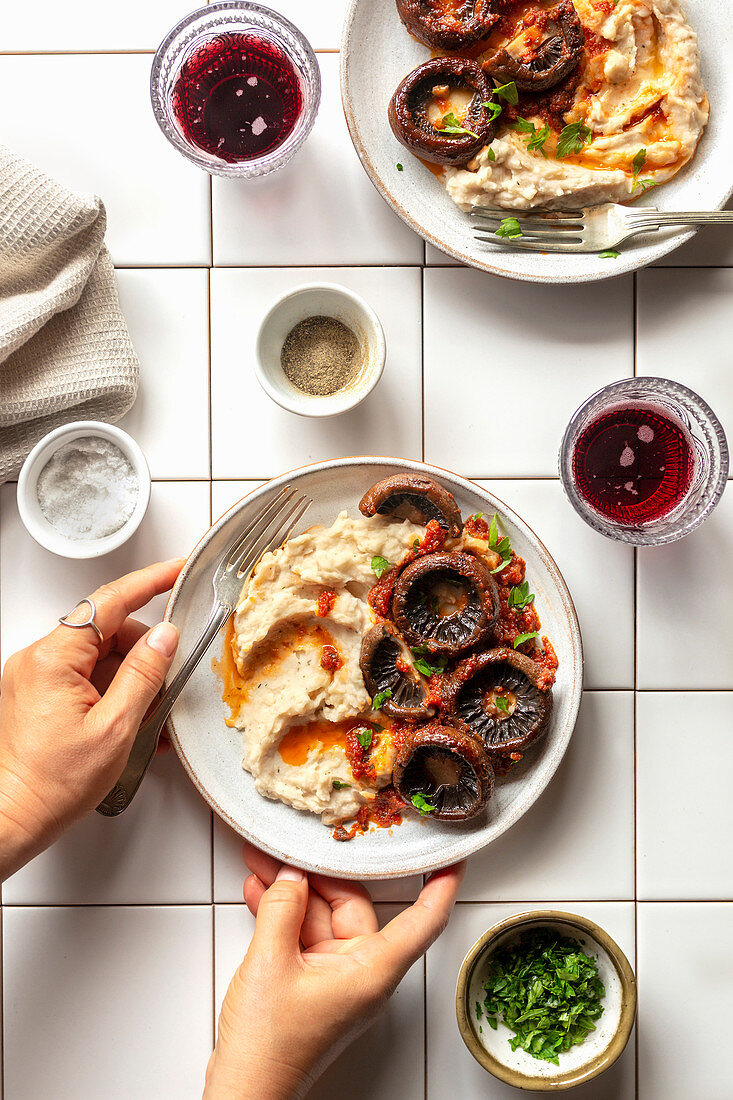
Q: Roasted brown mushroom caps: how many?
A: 8